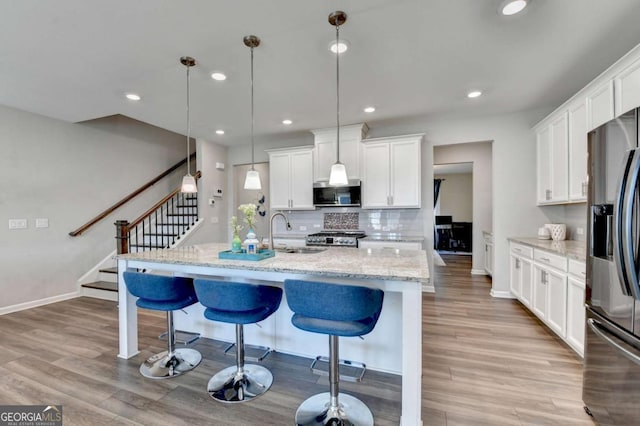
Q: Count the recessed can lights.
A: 8